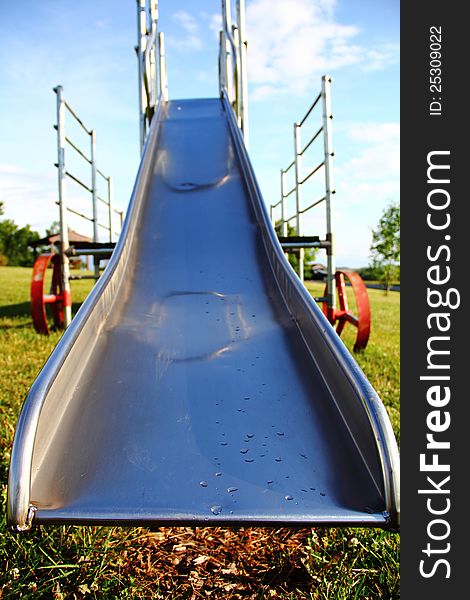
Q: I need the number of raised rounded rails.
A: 2